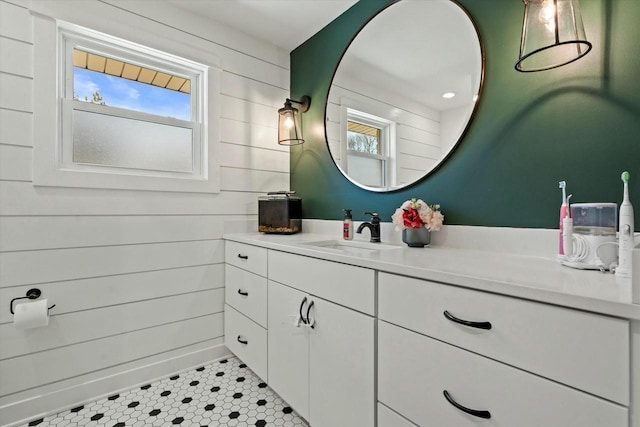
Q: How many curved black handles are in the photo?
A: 7